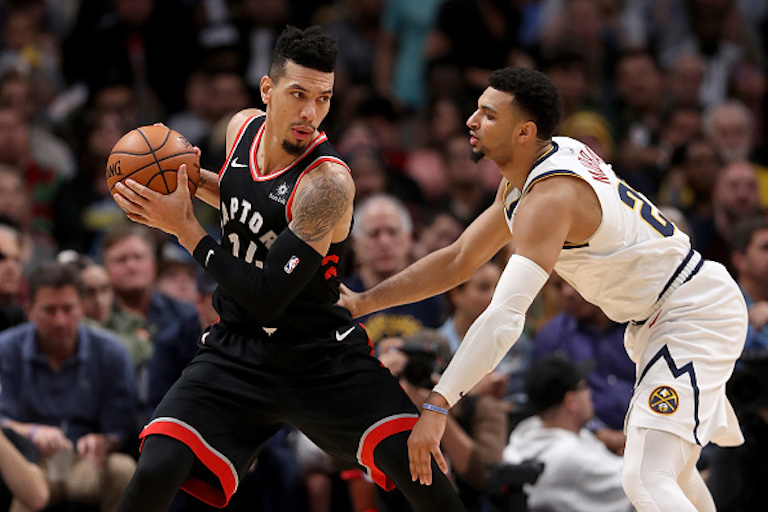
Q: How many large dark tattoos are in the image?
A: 1